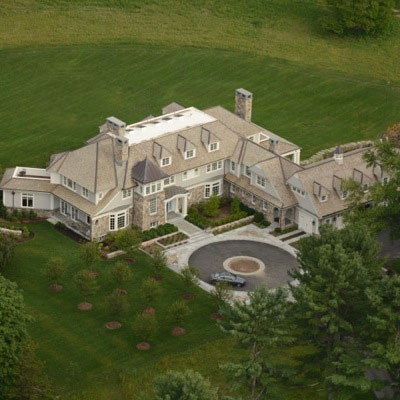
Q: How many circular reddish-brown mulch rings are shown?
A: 12